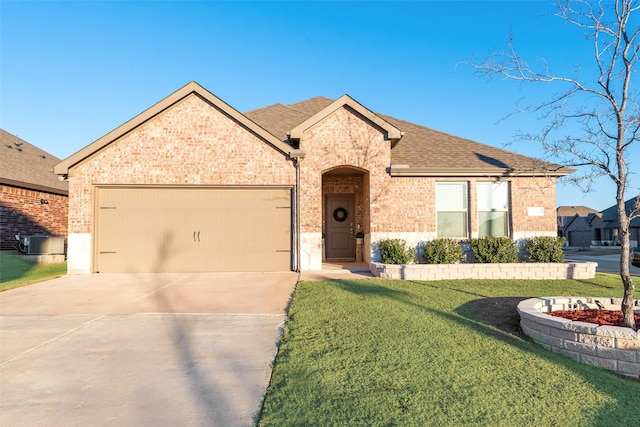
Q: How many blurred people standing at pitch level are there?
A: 0